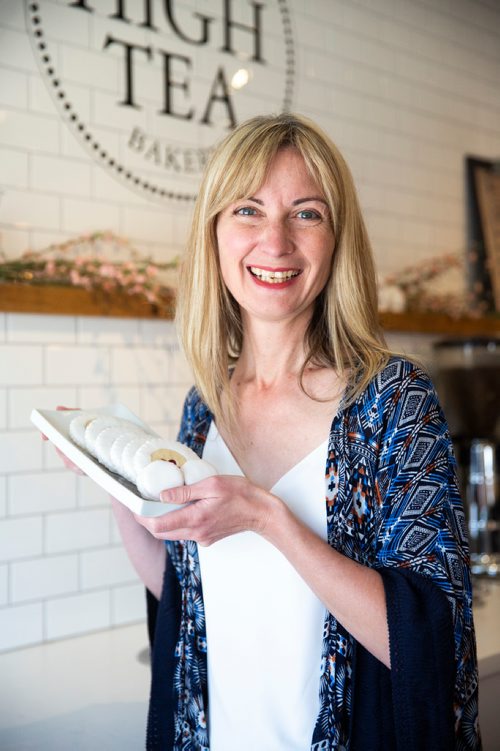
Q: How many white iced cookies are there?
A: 8